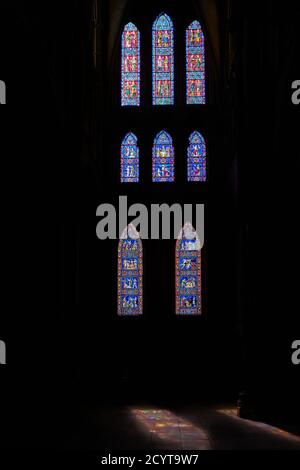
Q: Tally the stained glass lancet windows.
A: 8